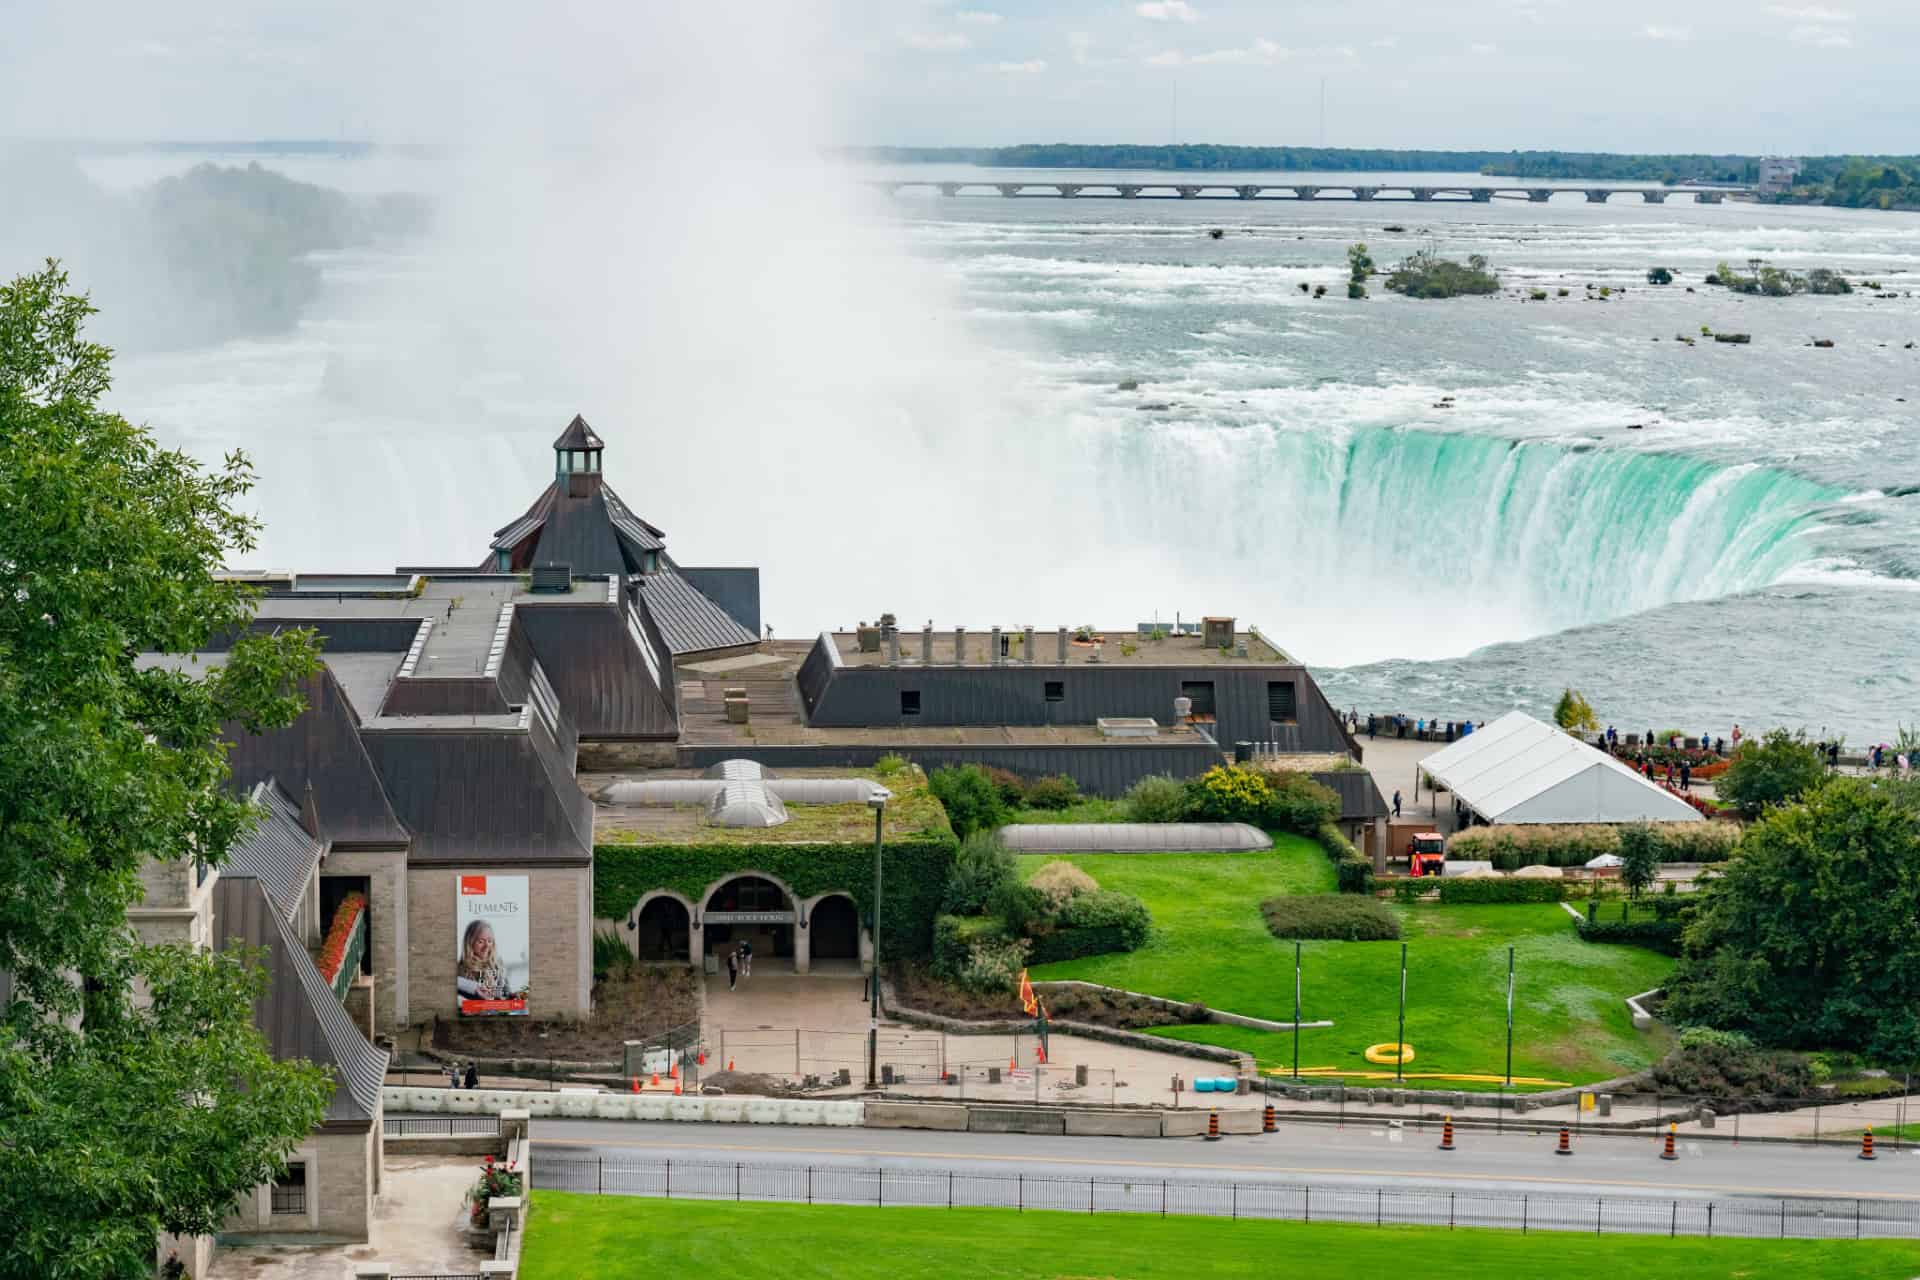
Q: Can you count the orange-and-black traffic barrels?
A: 6